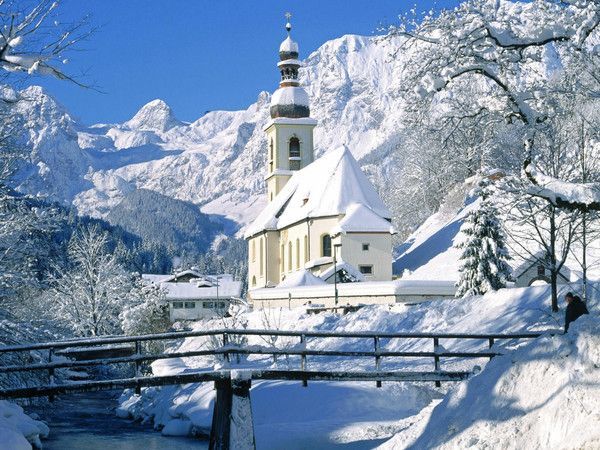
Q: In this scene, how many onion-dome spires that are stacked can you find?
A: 2